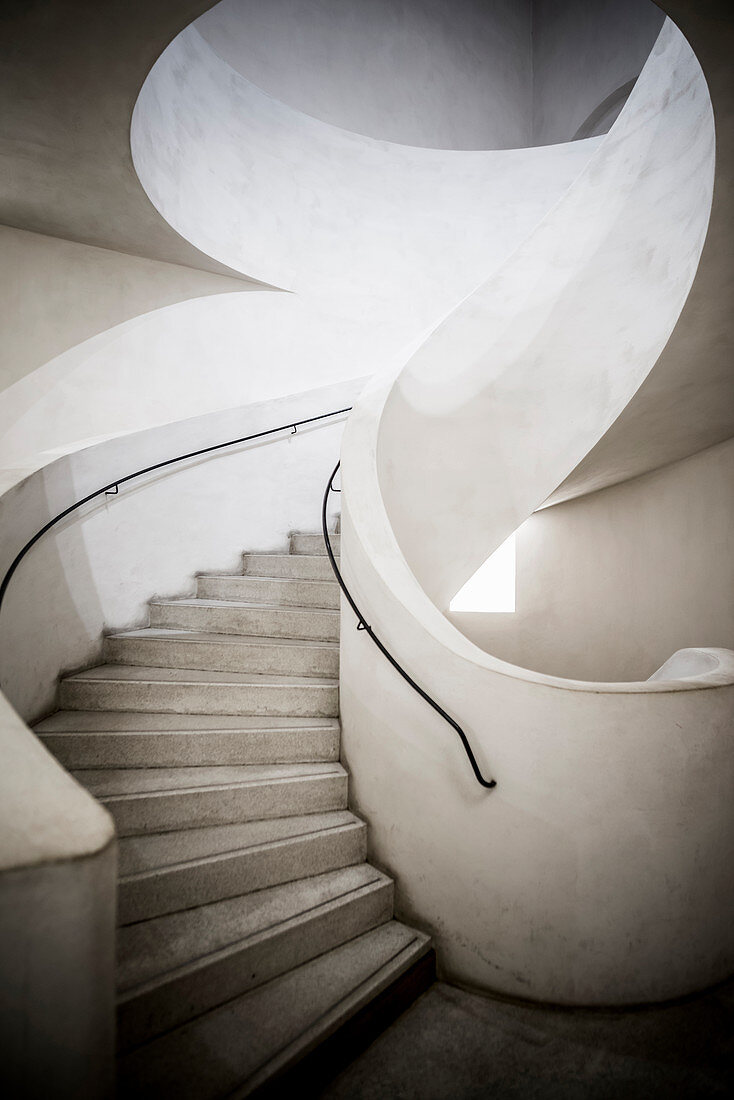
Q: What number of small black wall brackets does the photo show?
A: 4